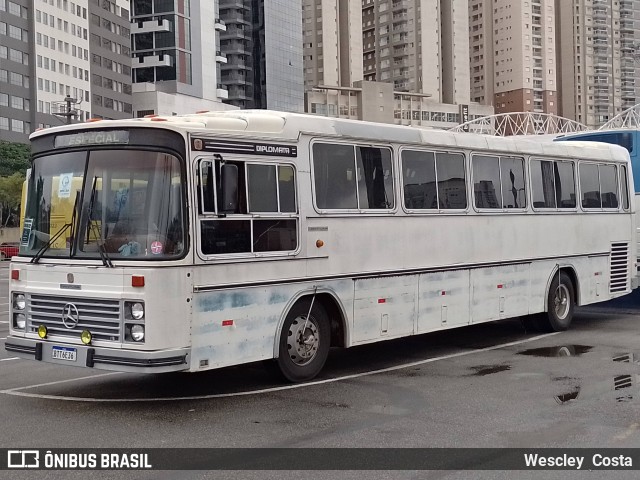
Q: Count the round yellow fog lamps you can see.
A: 2